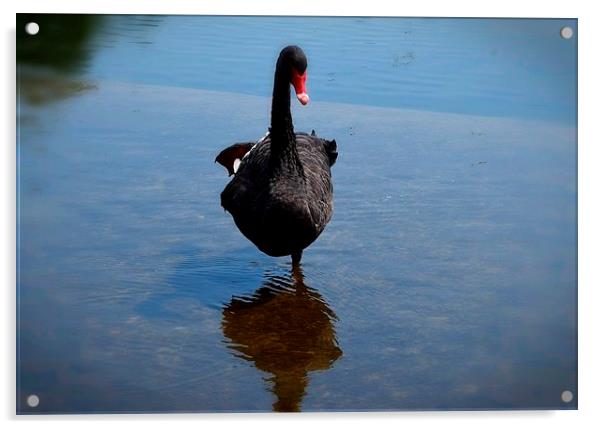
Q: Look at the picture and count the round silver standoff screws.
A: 4